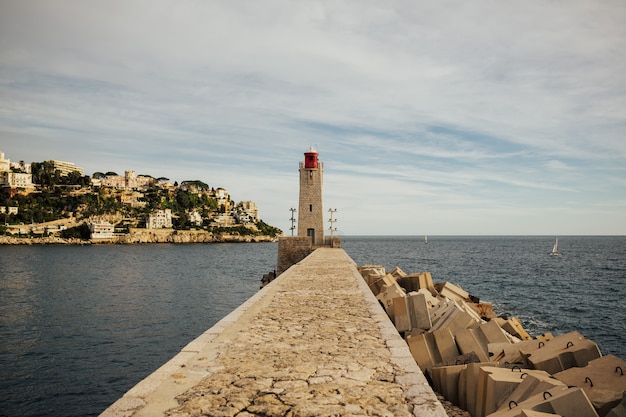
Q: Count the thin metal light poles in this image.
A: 2